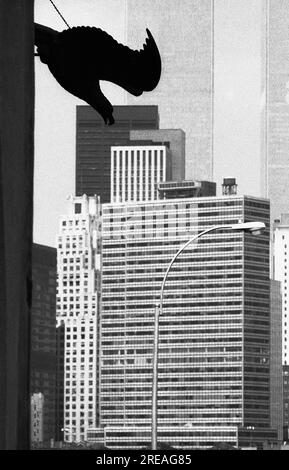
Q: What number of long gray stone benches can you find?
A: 0